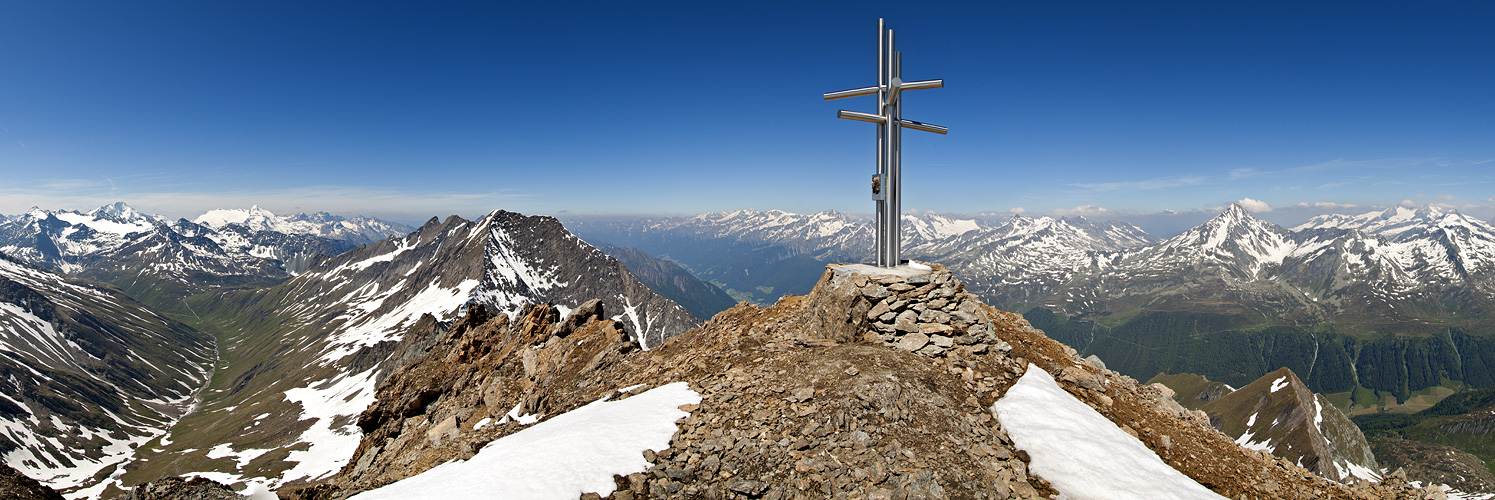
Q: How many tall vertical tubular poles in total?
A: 3